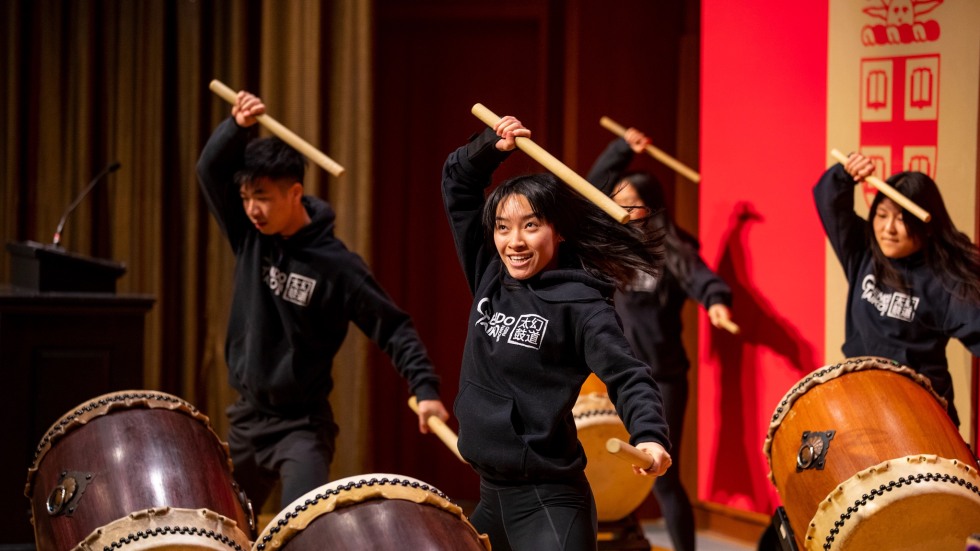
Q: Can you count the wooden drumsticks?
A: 7